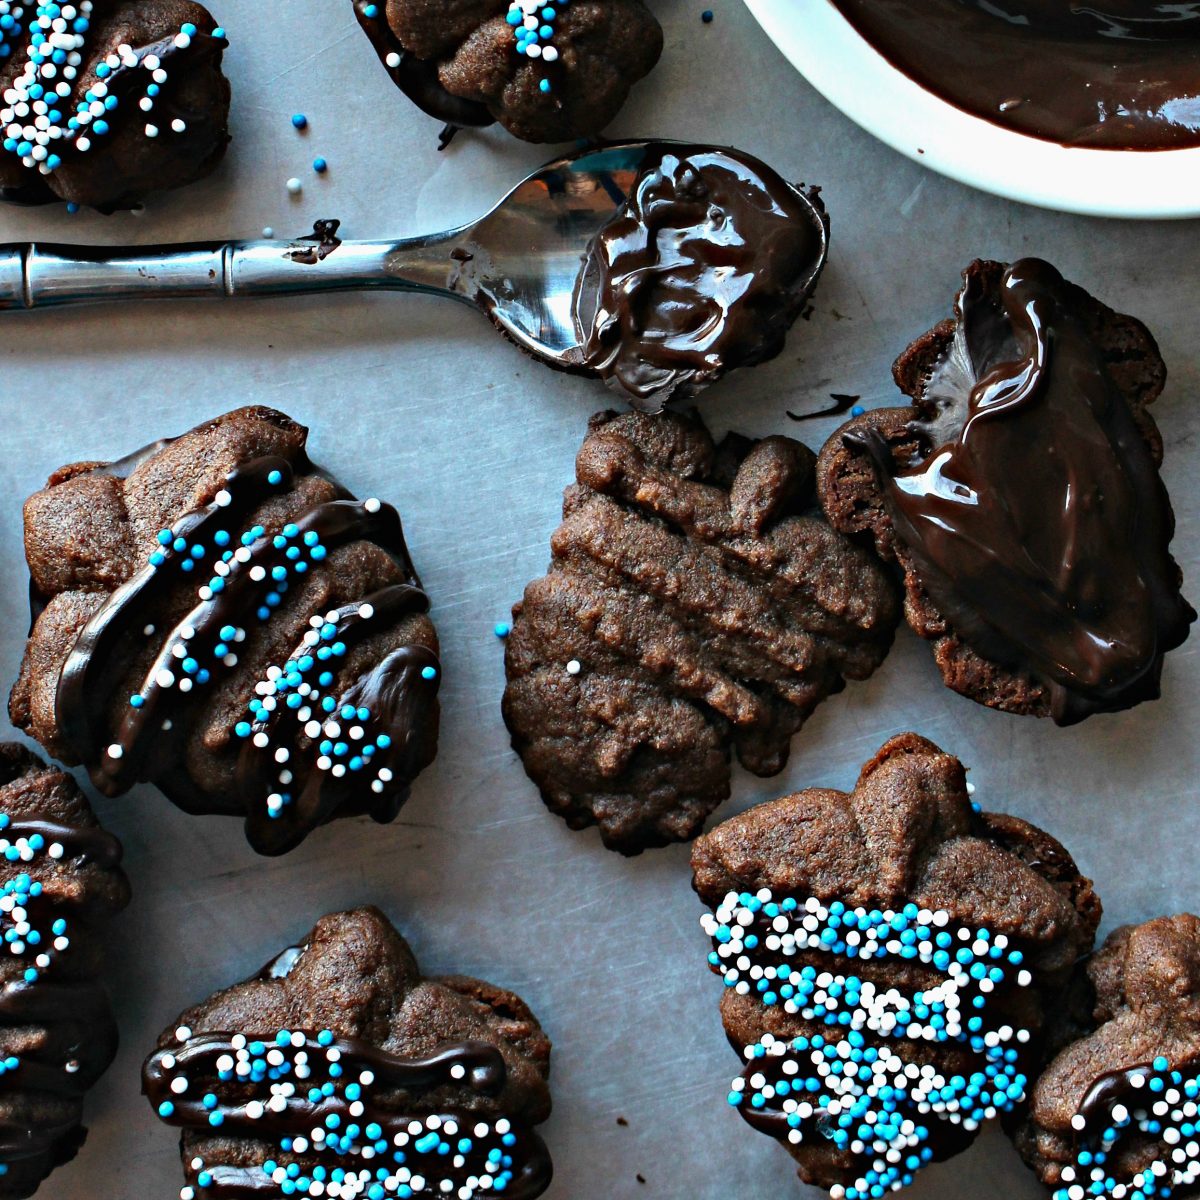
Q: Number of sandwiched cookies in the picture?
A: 7